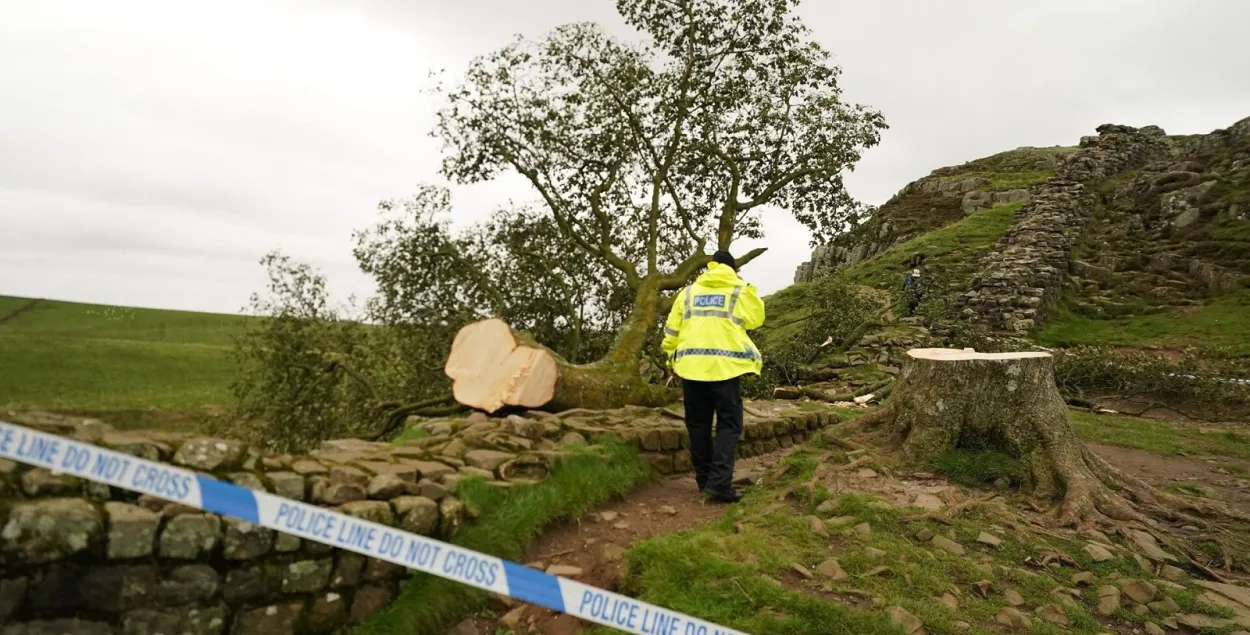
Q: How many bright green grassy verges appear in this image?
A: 2